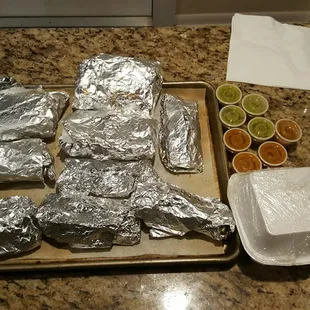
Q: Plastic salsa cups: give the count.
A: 8